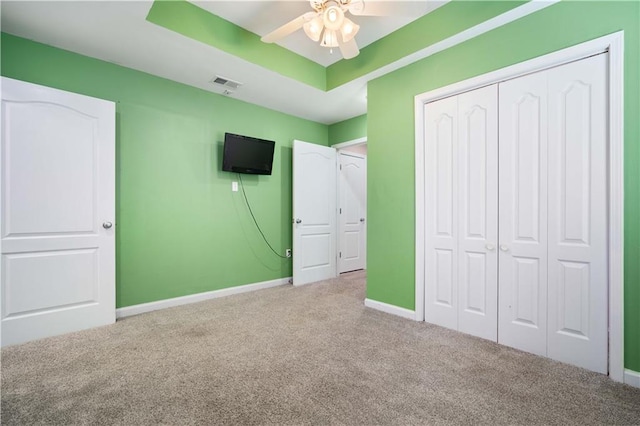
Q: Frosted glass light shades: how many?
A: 4